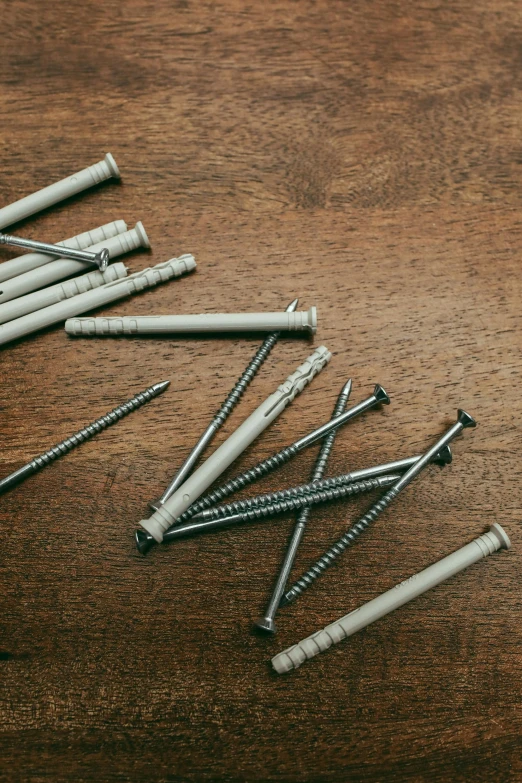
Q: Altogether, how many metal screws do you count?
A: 8